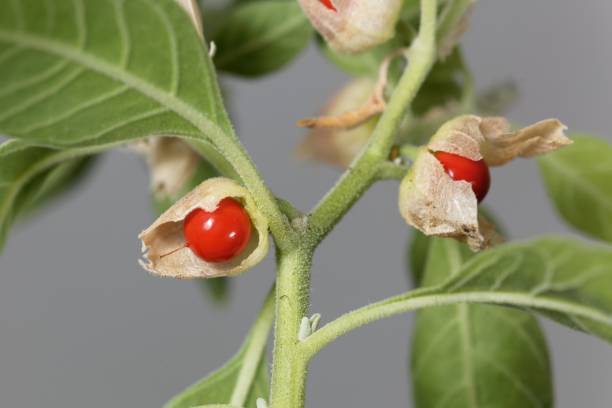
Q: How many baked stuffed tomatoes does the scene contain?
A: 0